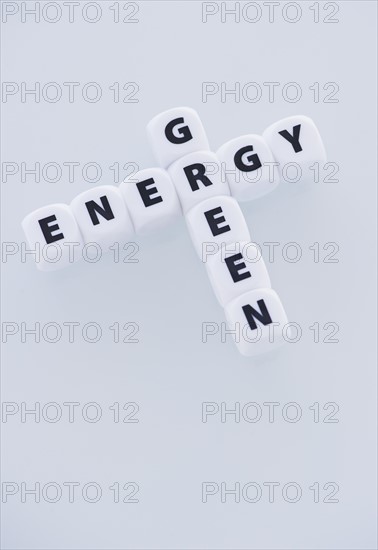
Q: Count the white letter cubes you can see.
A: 10